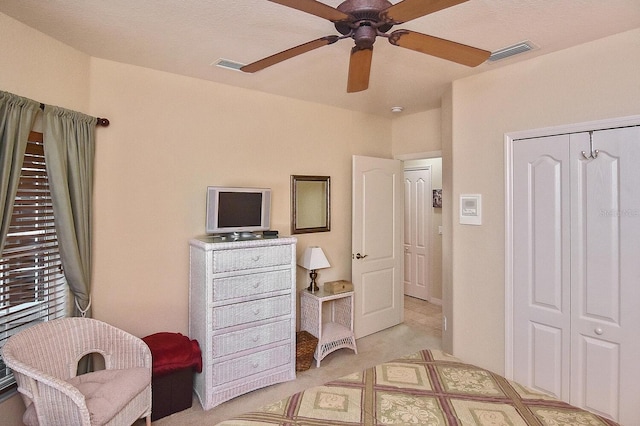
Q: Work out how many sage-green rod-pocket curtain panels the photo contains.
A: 2